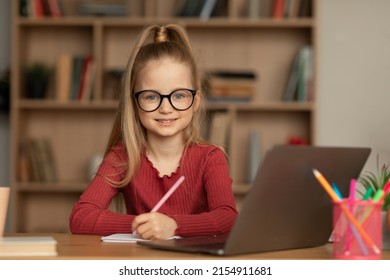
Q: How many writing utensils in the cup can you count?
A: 6